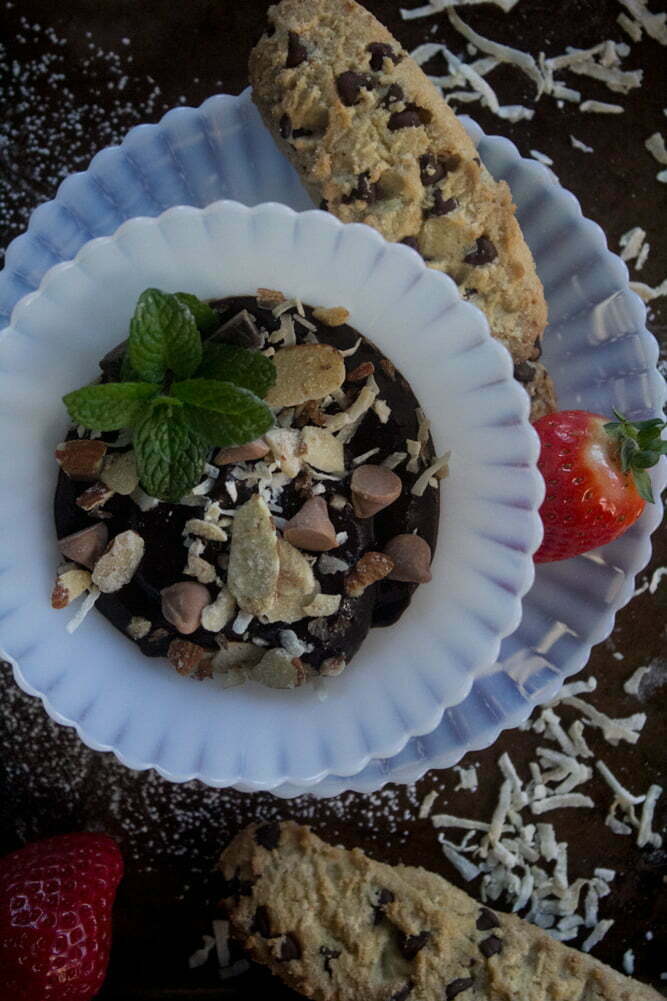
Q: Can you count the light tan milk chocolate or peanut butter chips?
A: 6